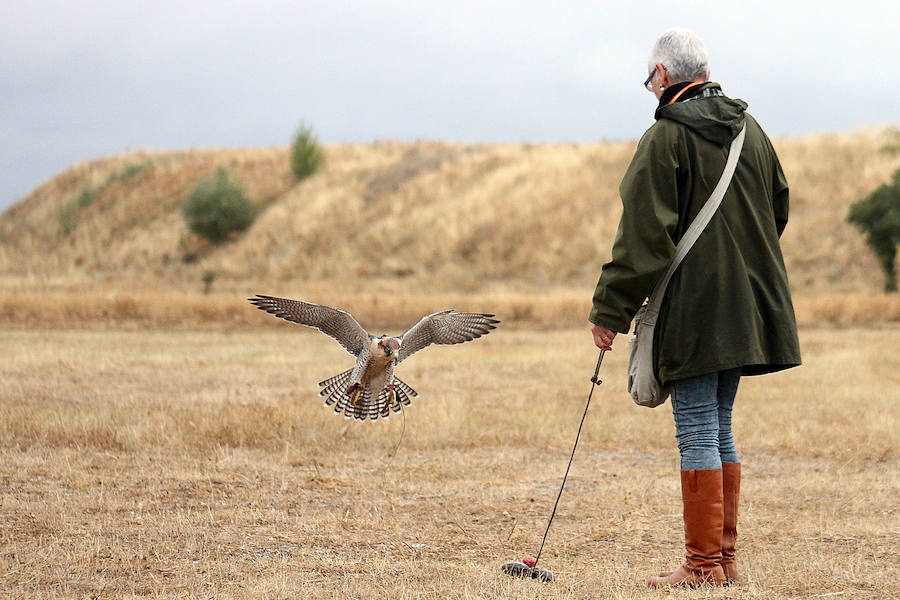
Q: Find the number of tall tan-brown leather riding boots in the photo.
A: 2